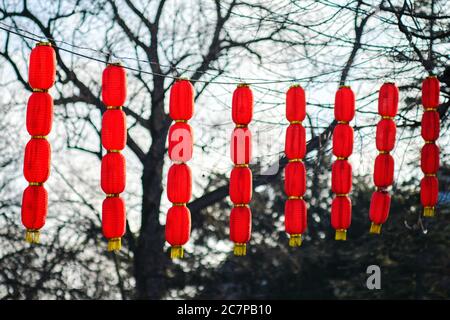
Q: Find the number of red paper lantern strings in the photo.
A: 8